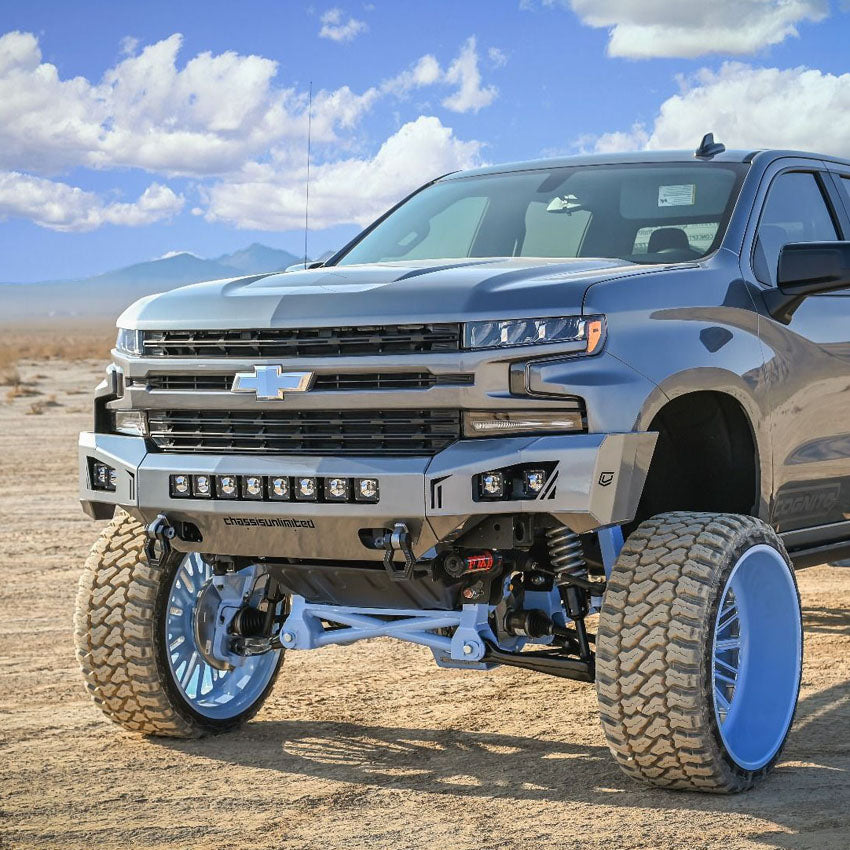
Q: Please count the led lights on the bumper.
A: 12